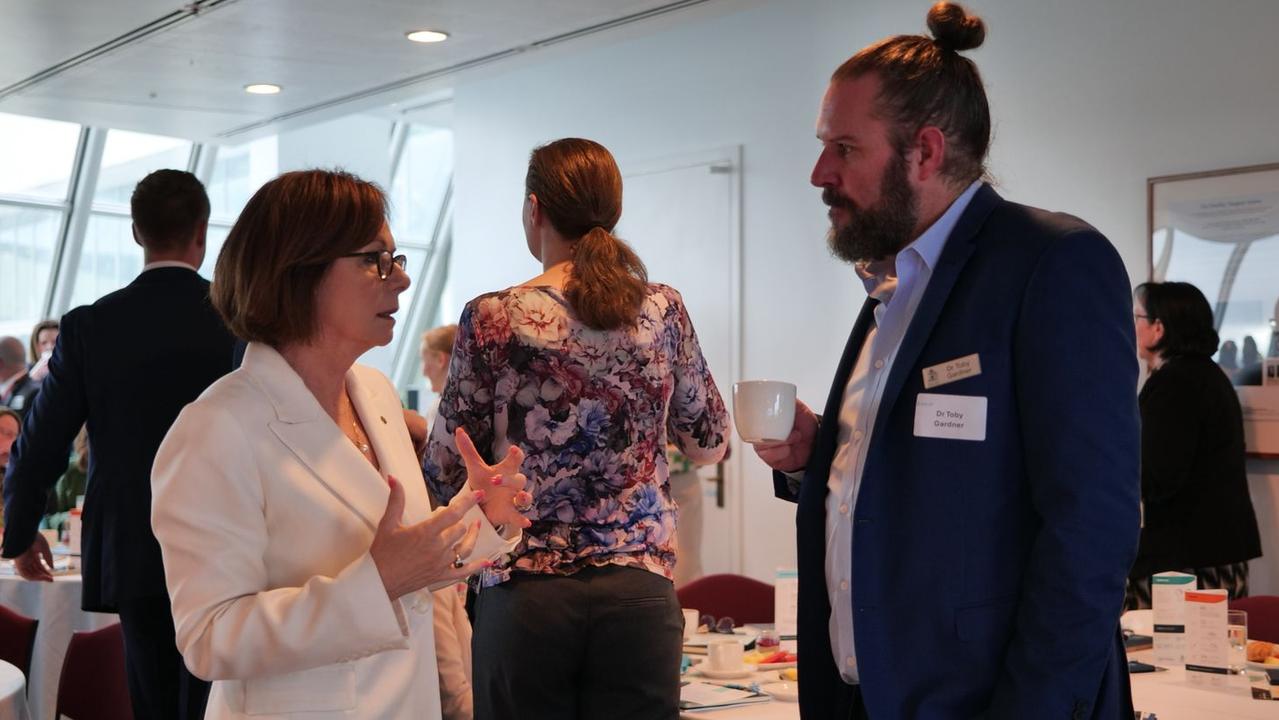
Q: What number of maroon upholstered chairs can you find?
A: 4